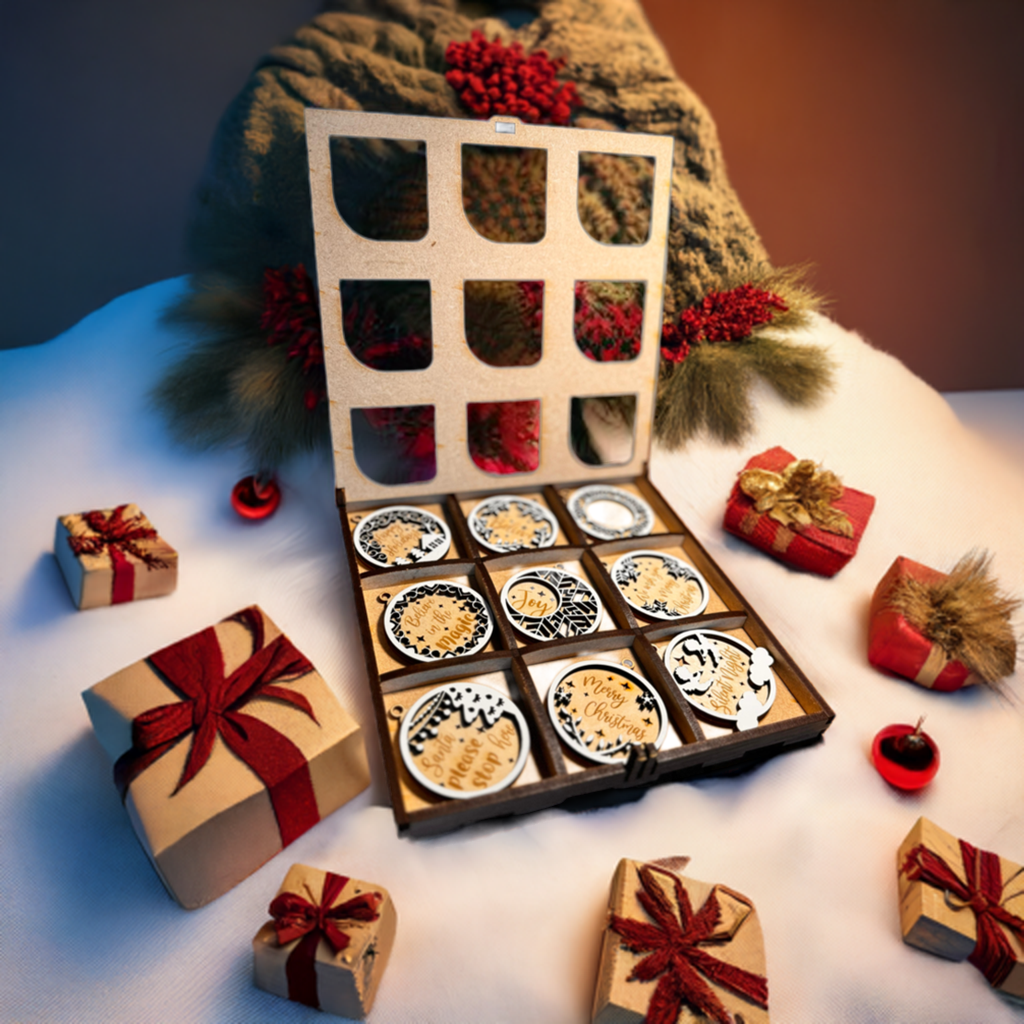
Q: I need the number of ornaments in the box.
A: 9